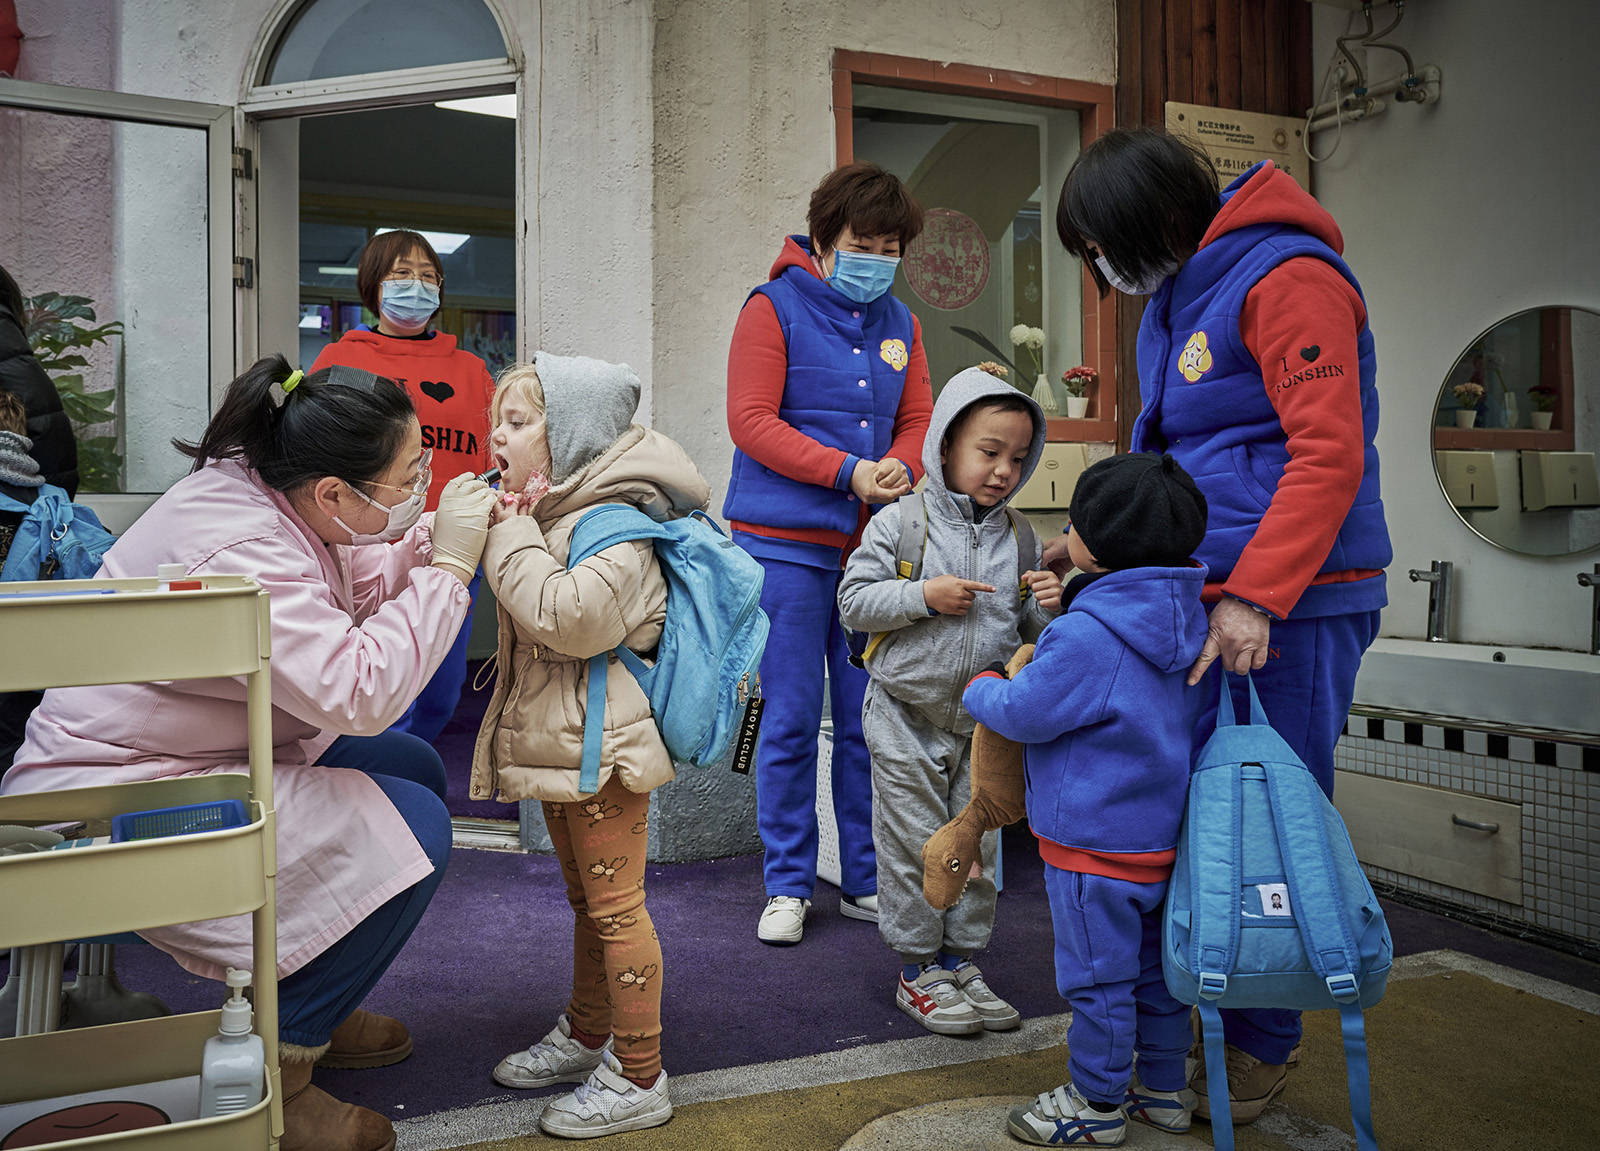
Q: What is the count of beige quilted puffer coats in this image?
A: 1